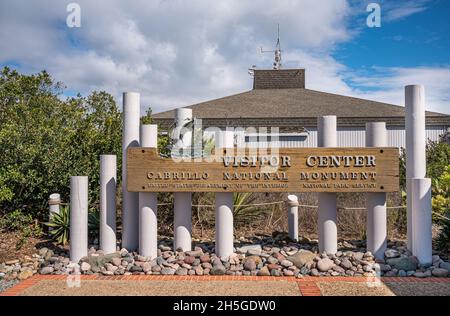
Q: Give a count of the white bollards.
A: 12